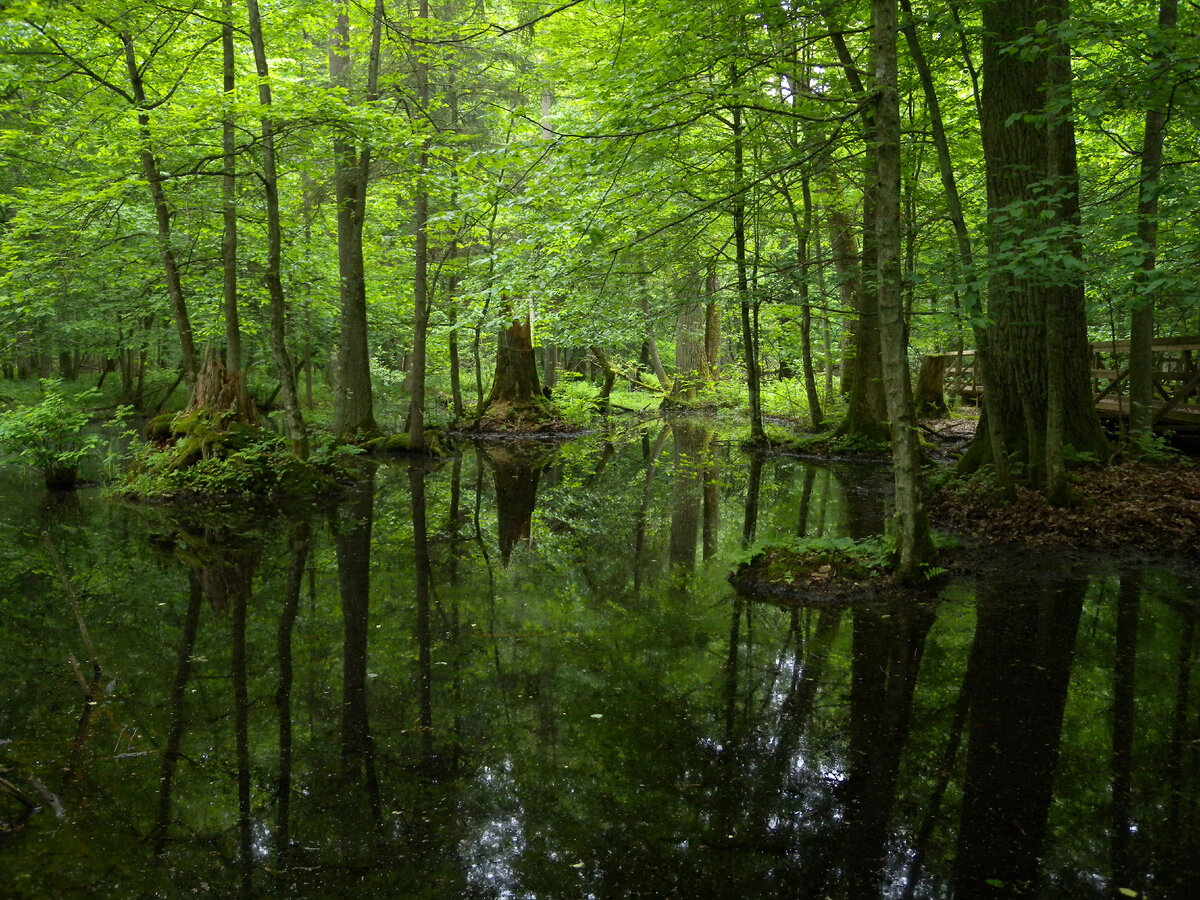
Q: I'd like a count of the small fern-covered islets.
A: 2